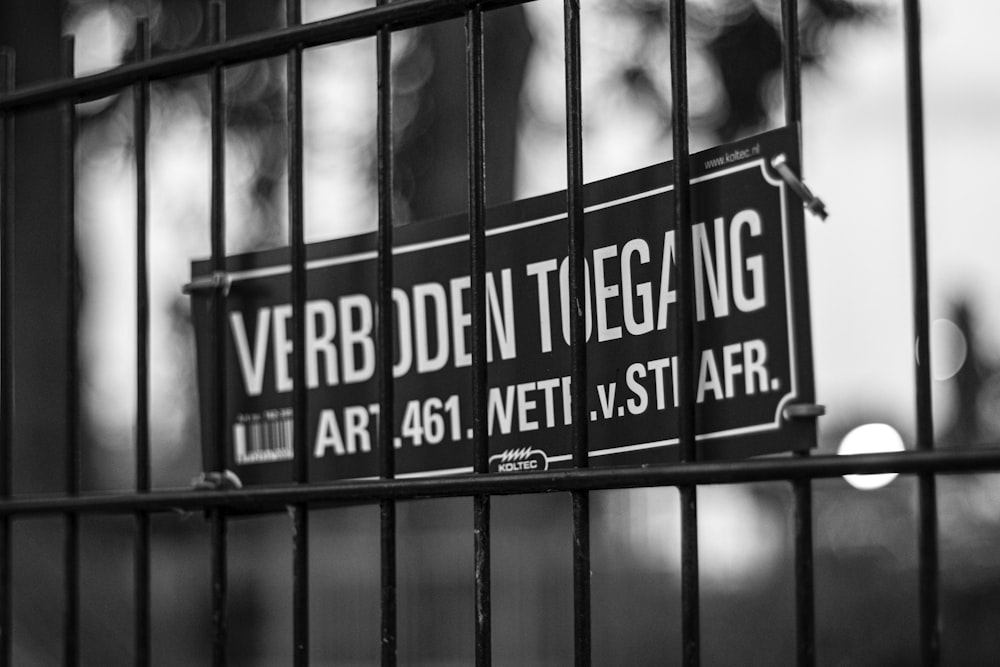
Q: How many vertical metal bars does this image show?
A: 11